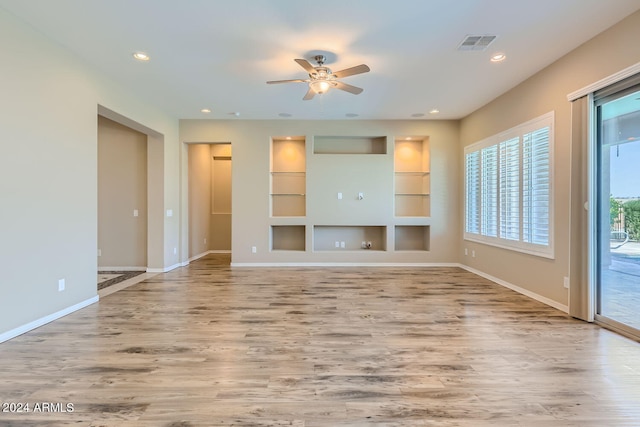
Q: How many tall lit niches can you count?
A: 2